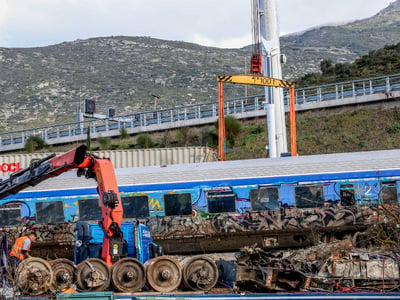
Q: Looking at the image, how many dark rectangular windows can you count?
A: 10